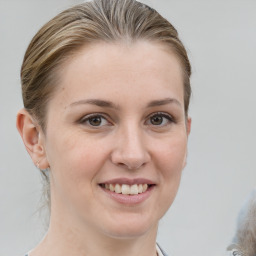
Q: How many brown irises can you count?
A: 2